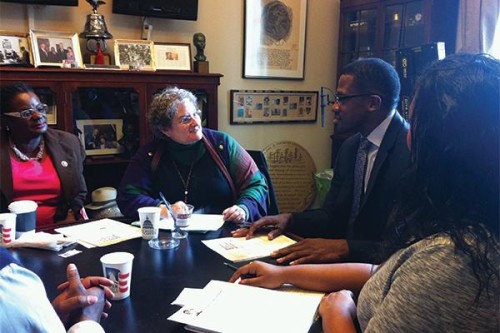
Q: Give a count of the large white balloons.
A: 0